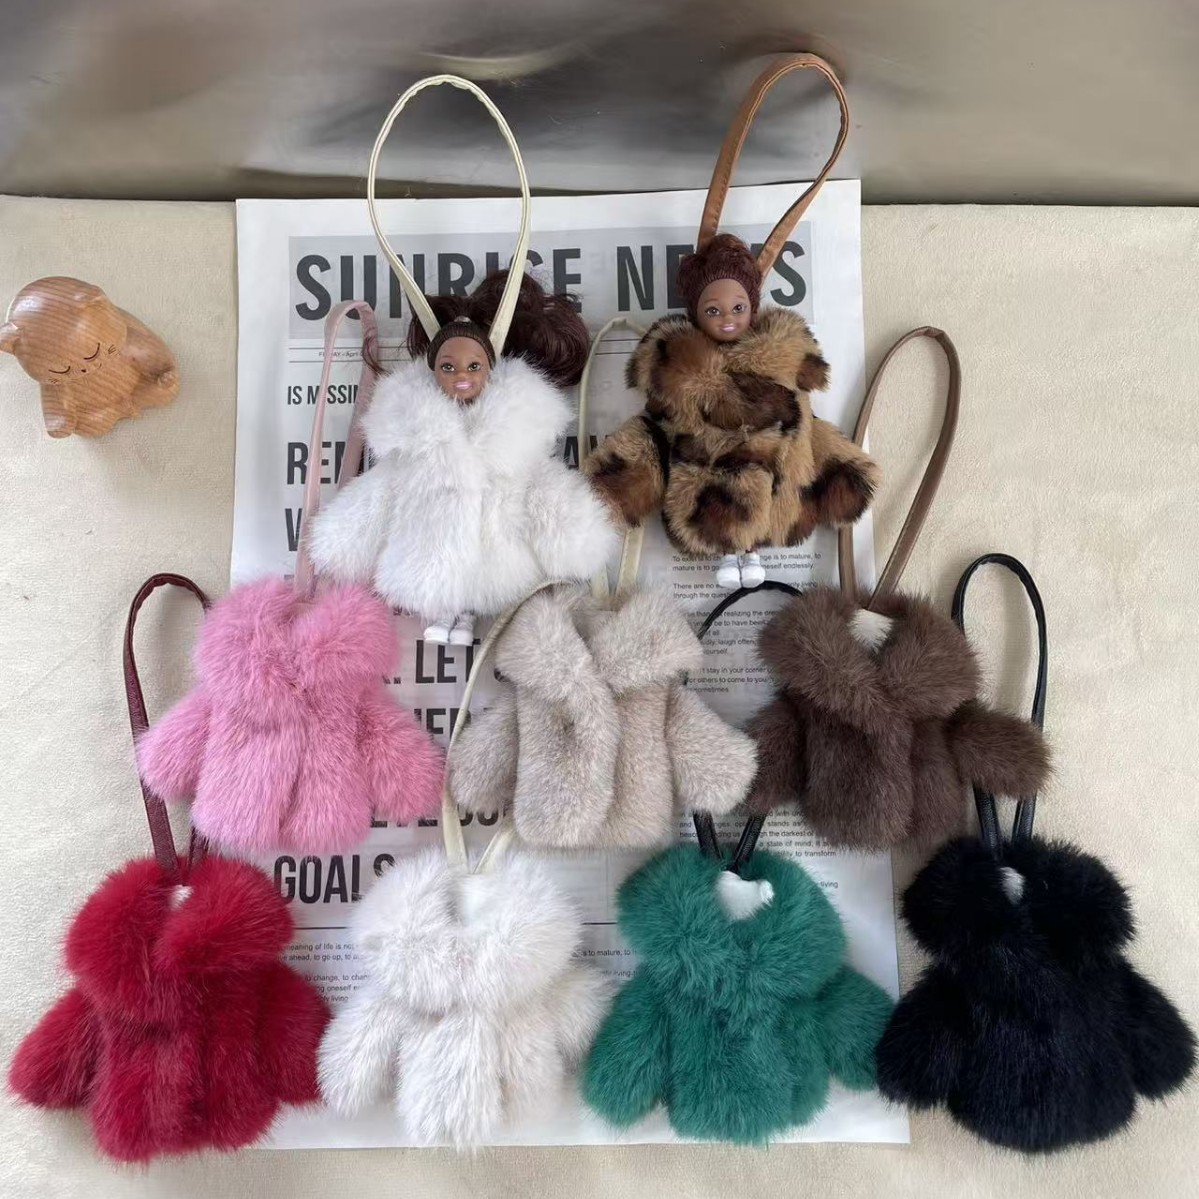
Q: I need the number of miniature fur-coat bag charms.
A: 9